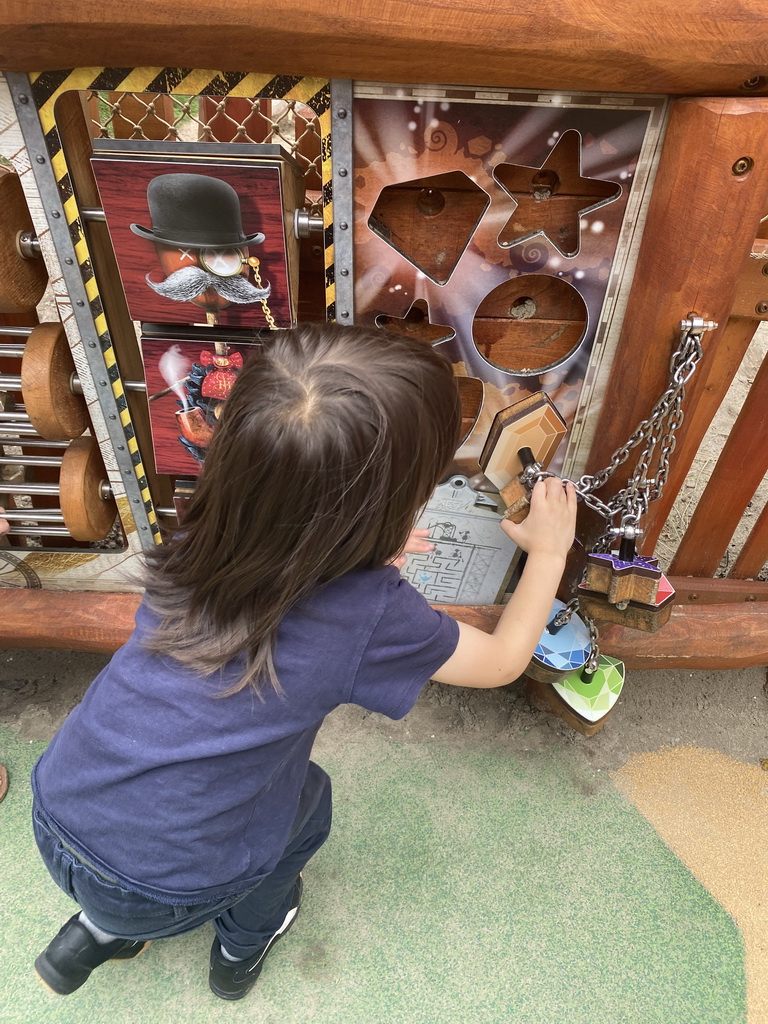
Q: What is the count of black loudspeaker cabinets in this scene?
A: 0